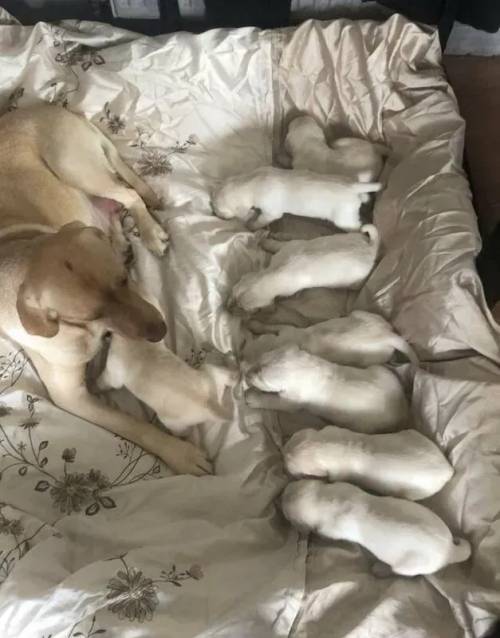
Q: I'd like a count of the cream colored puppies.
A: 8